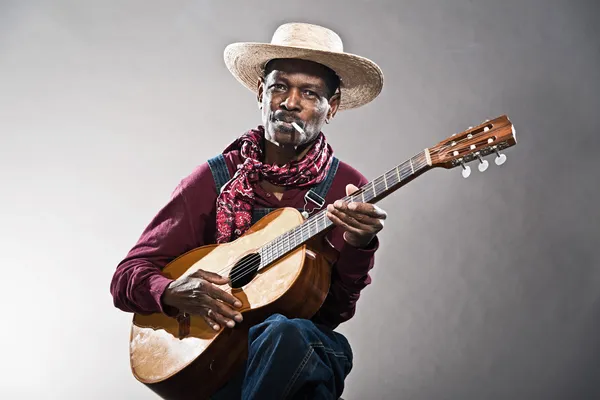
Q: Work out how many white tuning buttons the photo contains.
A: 3